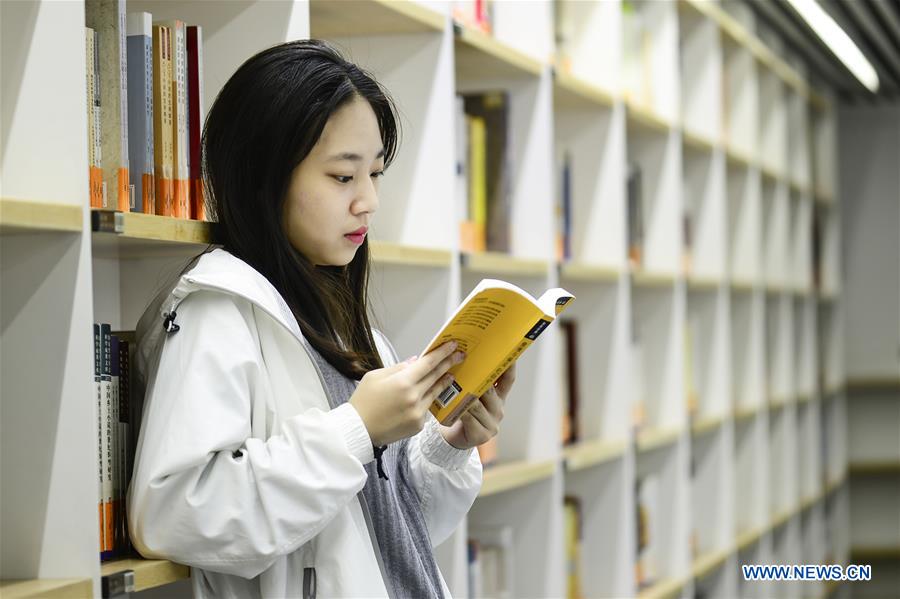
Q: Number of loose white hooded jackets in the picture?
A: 1